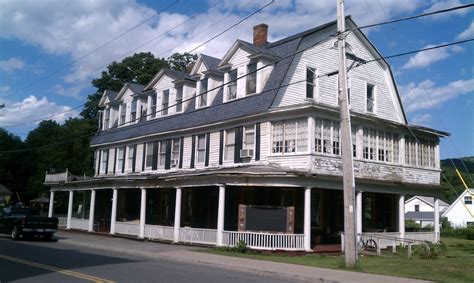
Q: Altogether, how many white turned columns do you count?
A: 11